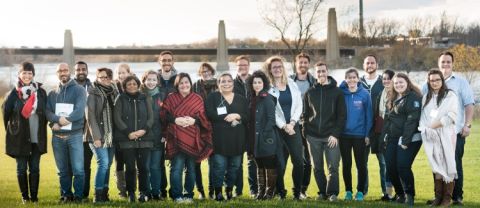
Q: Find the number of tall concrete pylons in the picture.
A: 3